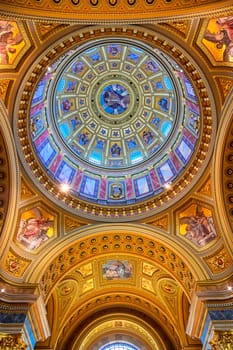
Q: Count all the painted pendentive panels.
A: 4